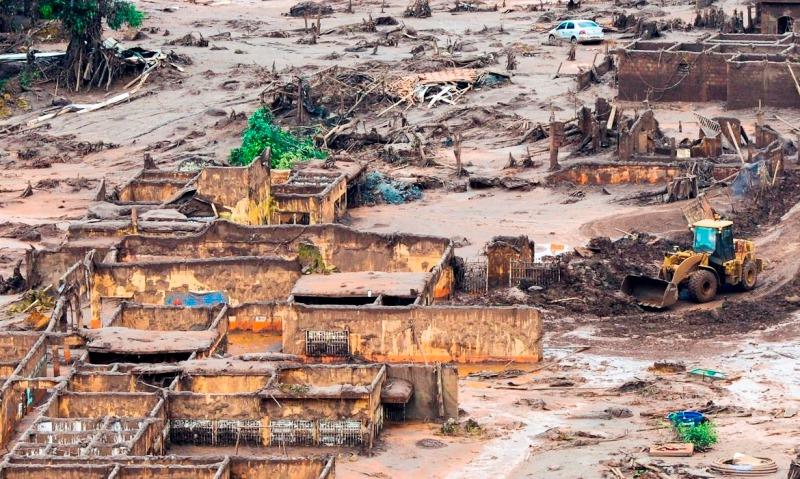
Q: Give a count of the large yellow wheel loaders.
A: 1